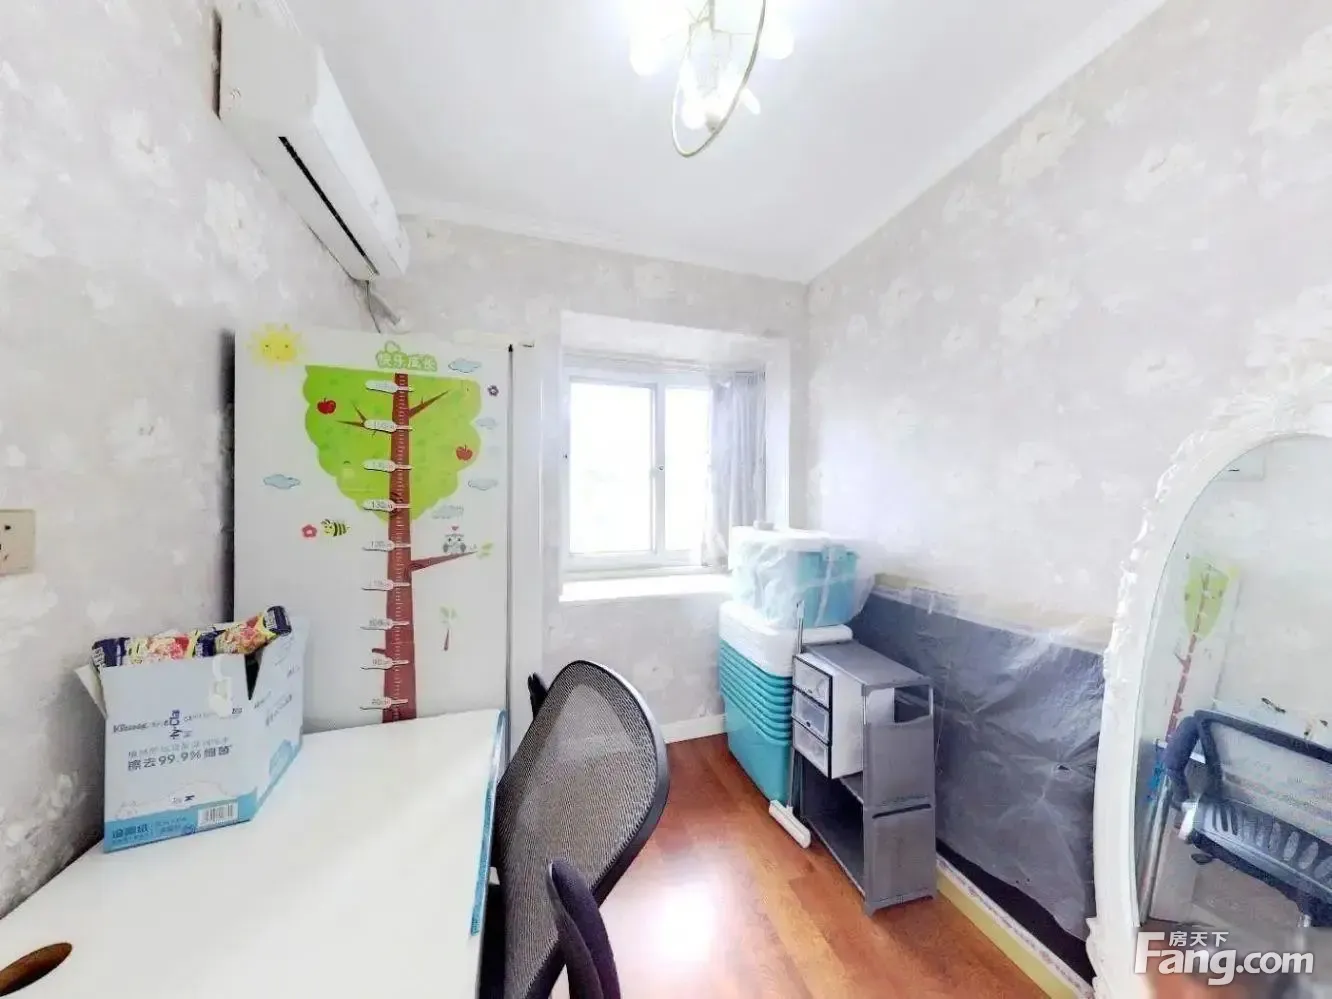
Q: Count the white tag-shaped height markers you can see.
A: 9